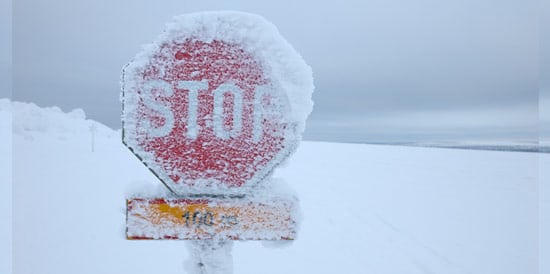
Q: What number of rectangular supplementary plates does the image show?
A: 1